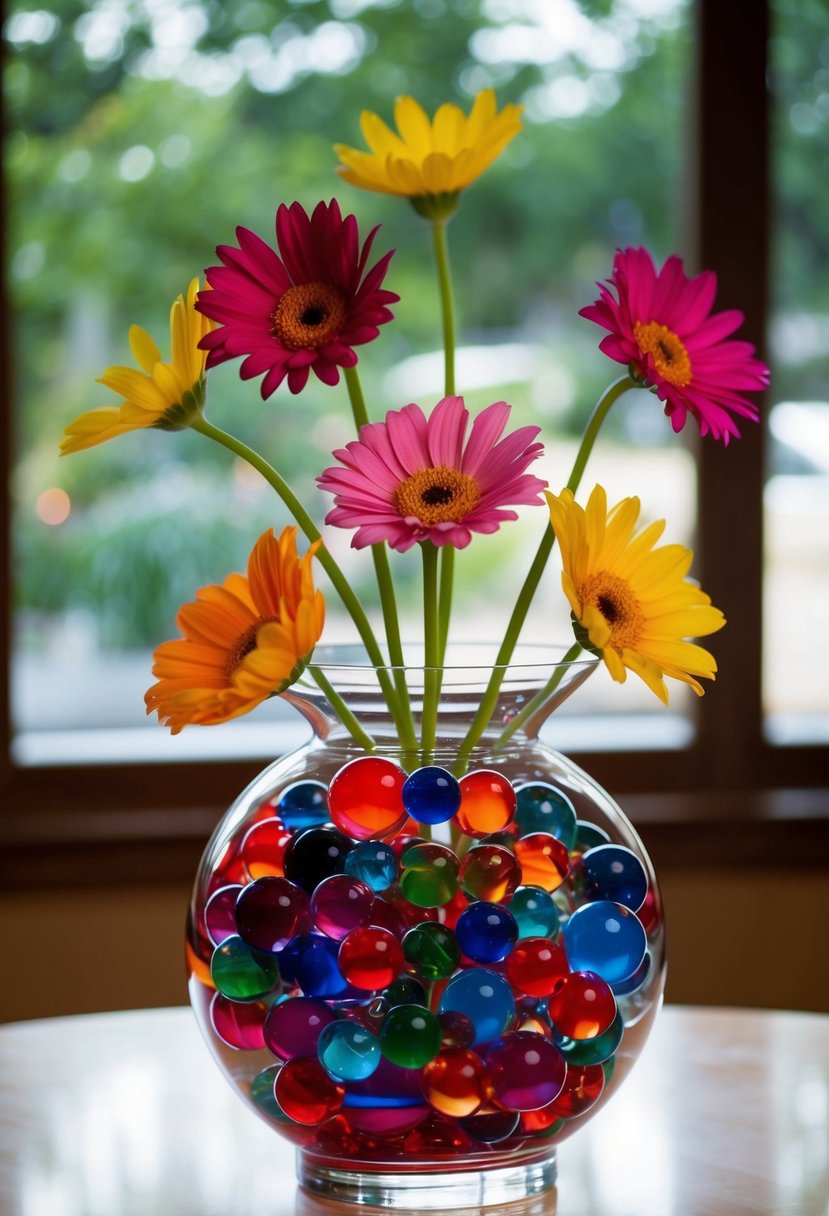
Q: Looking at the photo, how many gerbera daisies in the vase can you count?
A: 7